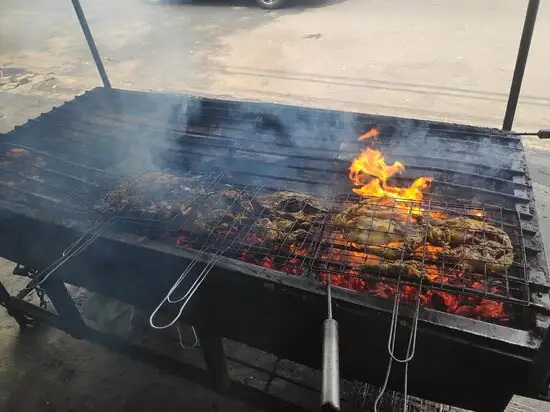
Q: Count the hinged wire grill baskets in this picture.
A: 3